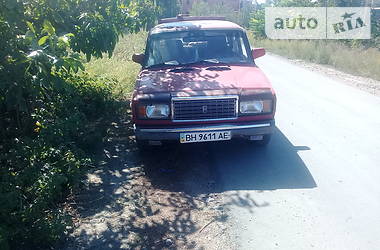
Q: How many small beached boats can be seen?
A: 0